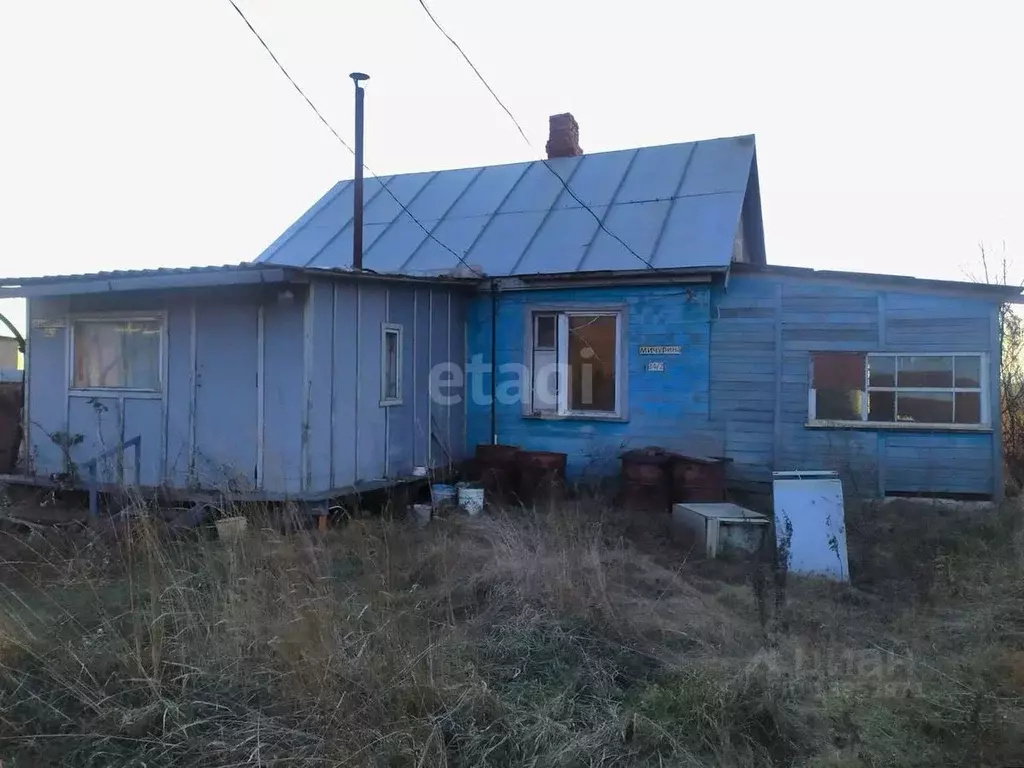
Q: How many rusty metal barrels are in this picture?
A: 4